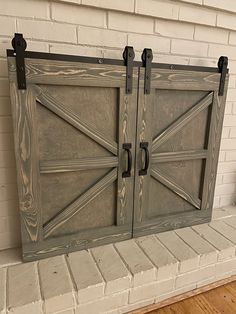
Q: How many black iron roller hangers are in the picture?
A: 4